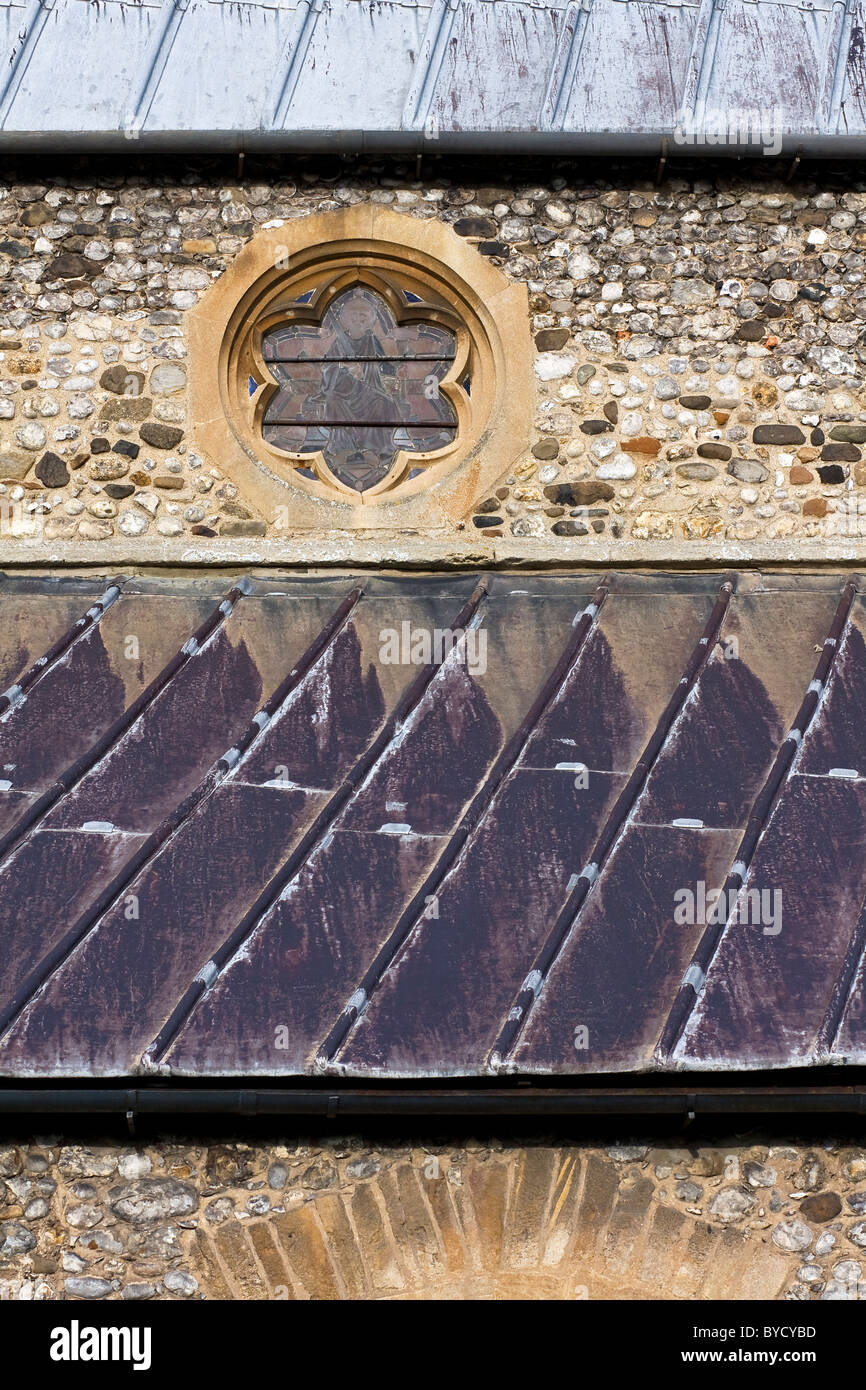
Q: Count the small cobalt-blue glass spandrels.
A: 6